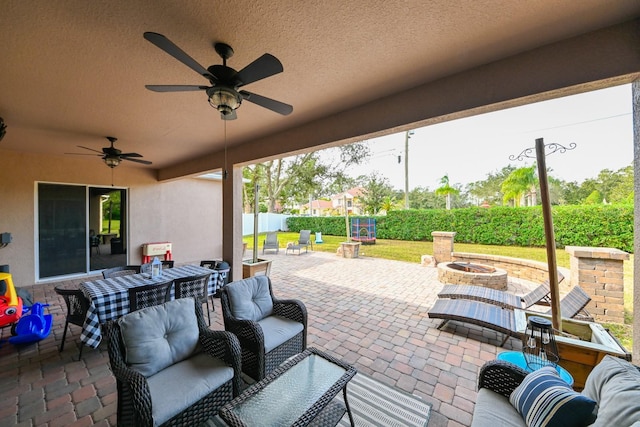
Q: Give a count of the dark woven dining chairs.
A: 6